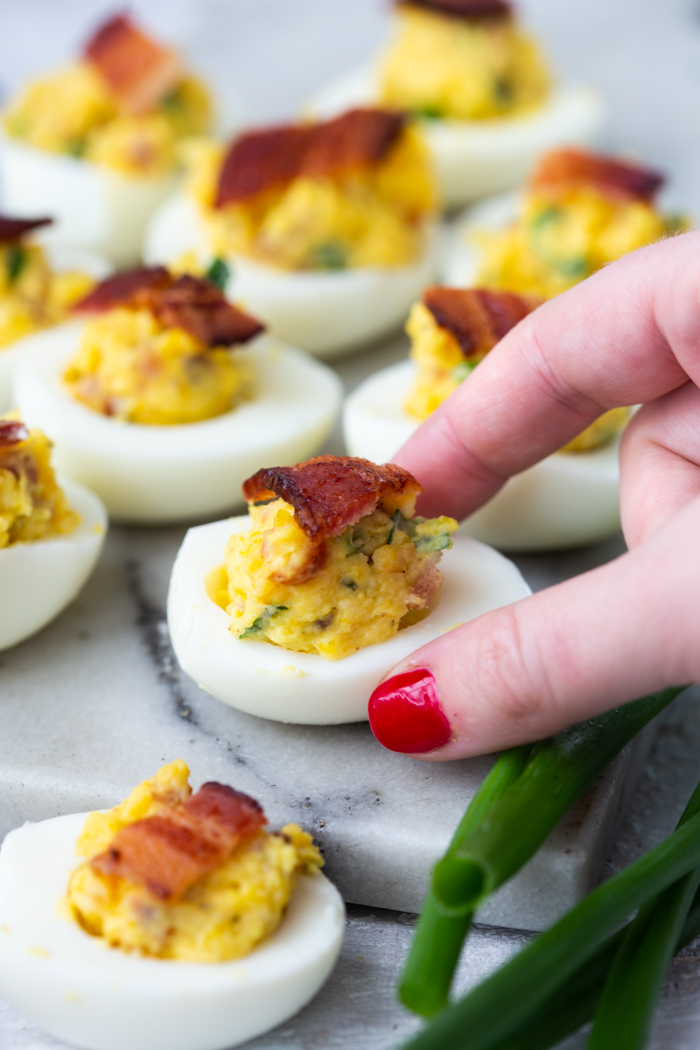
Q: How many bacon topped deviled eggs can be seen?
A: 10